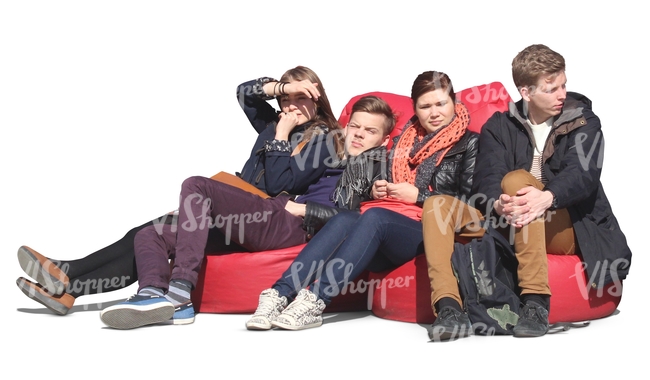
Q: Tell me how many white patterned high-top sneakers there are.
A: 2